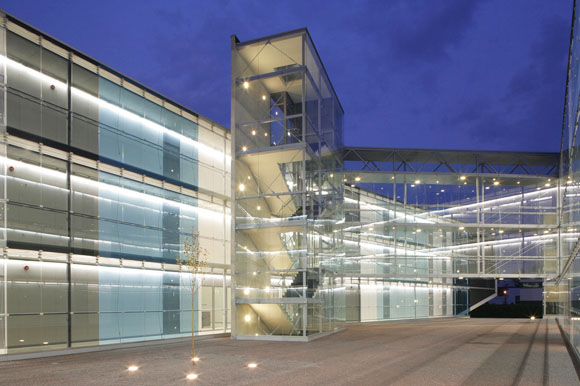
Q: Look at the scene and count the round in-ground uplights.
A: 4